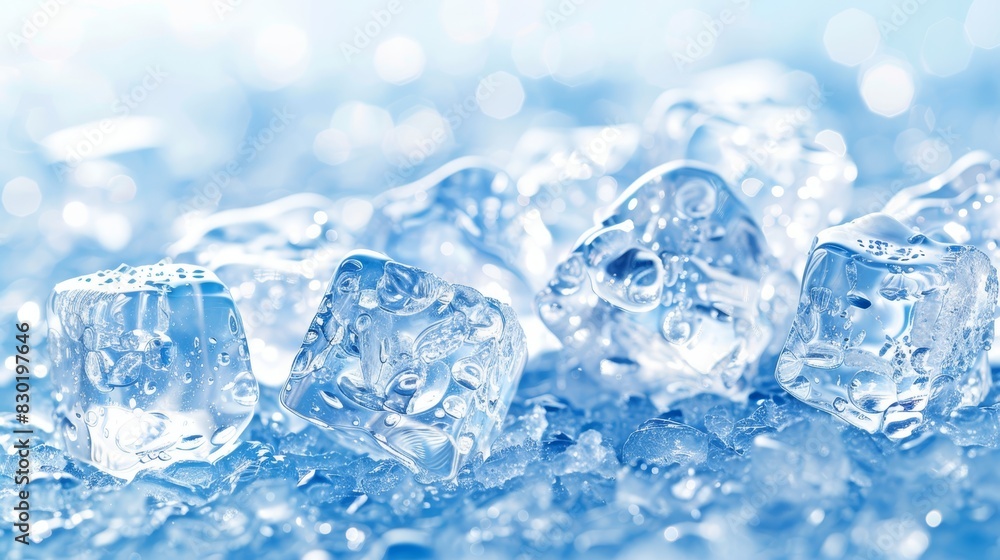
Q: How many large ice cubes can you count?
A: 4